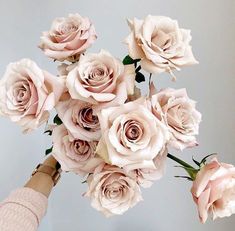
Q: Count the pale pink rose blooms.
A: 11